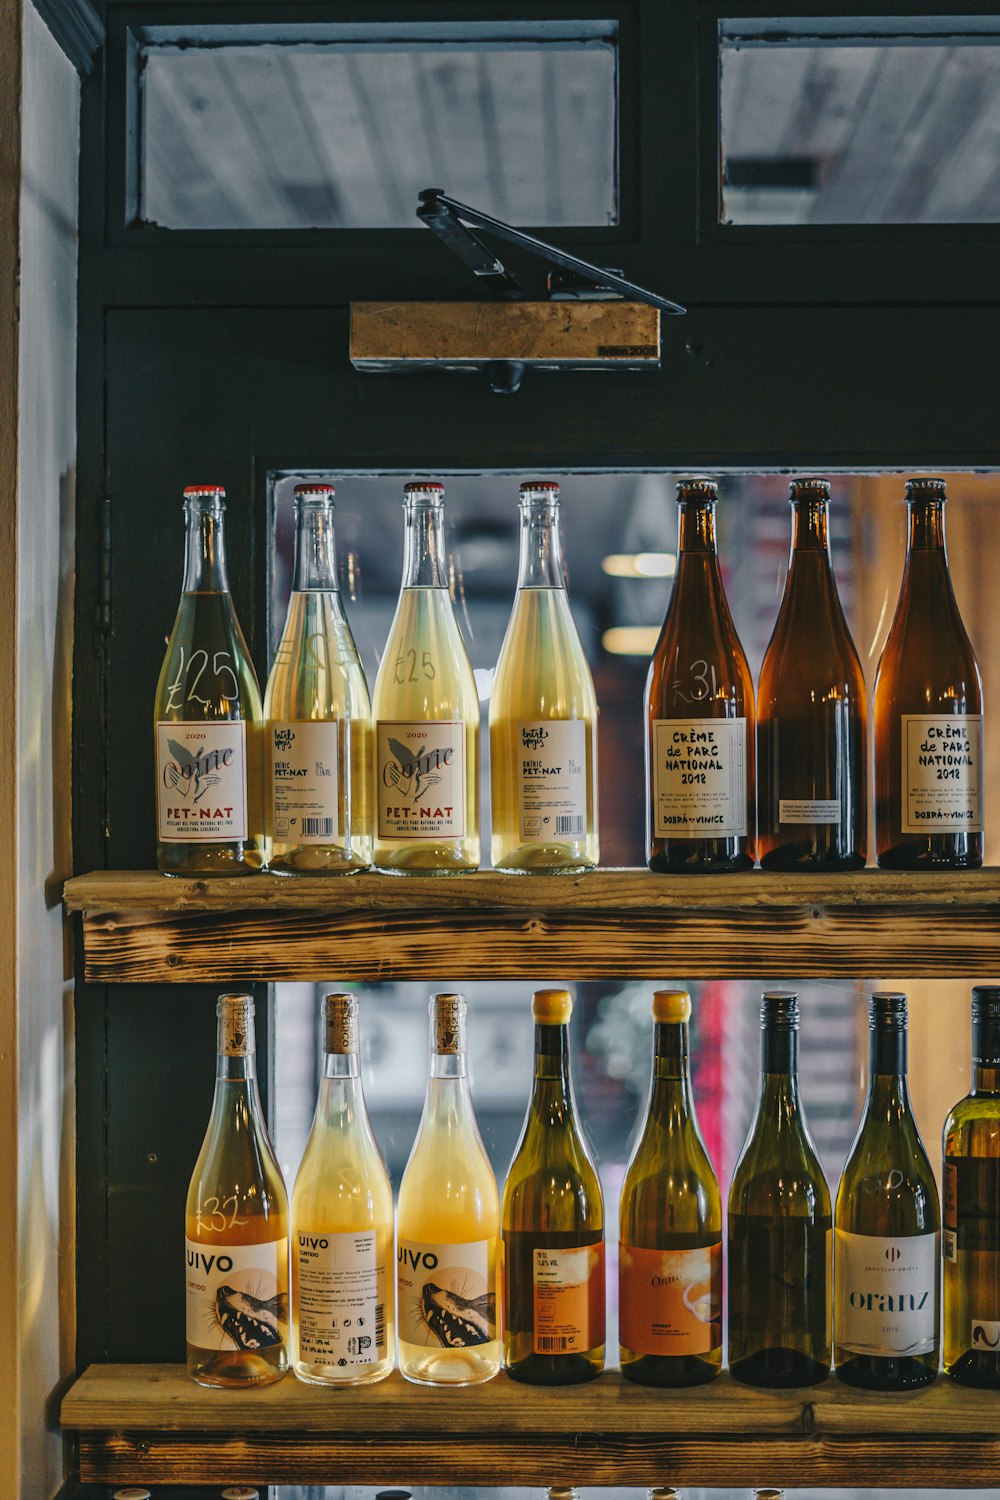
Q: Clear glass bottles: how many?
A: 7